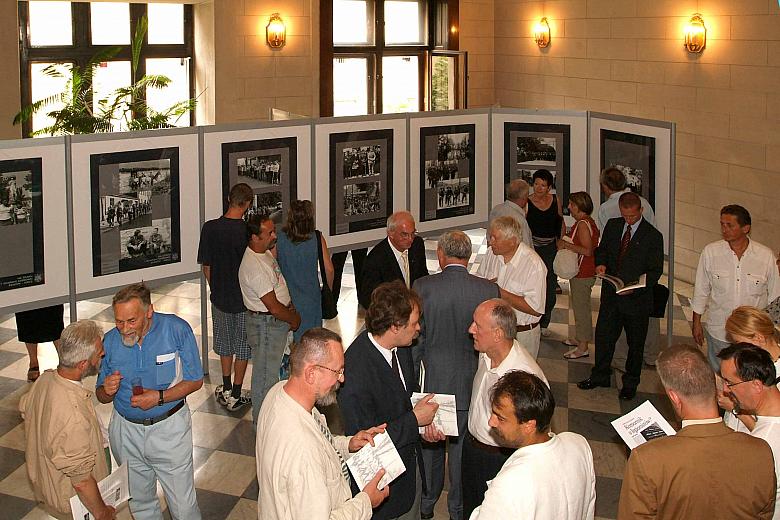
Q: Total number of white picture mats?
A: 7